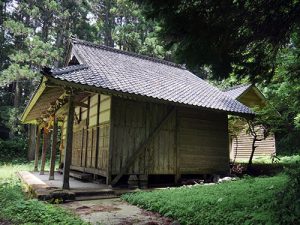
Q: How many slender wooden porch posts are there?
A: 4